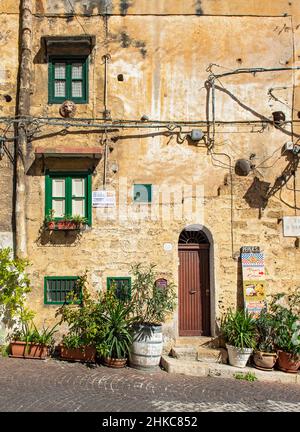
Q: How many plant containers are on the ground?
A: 7